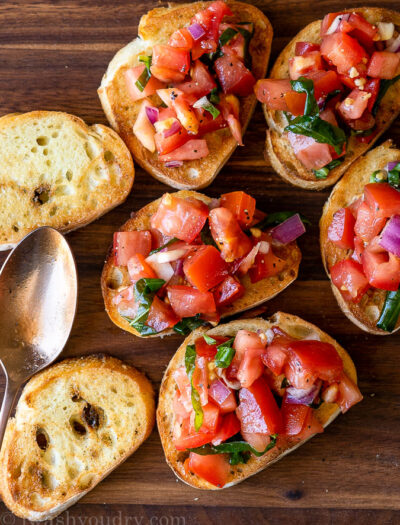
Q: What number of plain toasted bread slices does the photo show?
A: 2